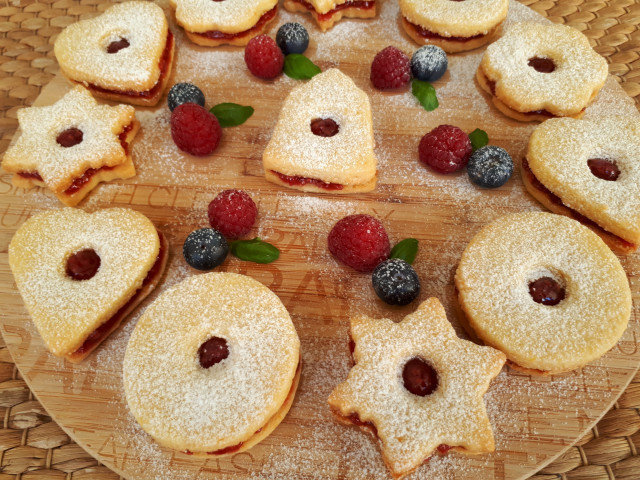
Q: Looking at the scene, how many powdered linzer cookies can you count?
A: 12